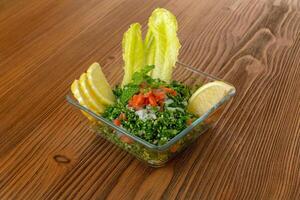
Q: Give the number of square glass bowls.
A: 1